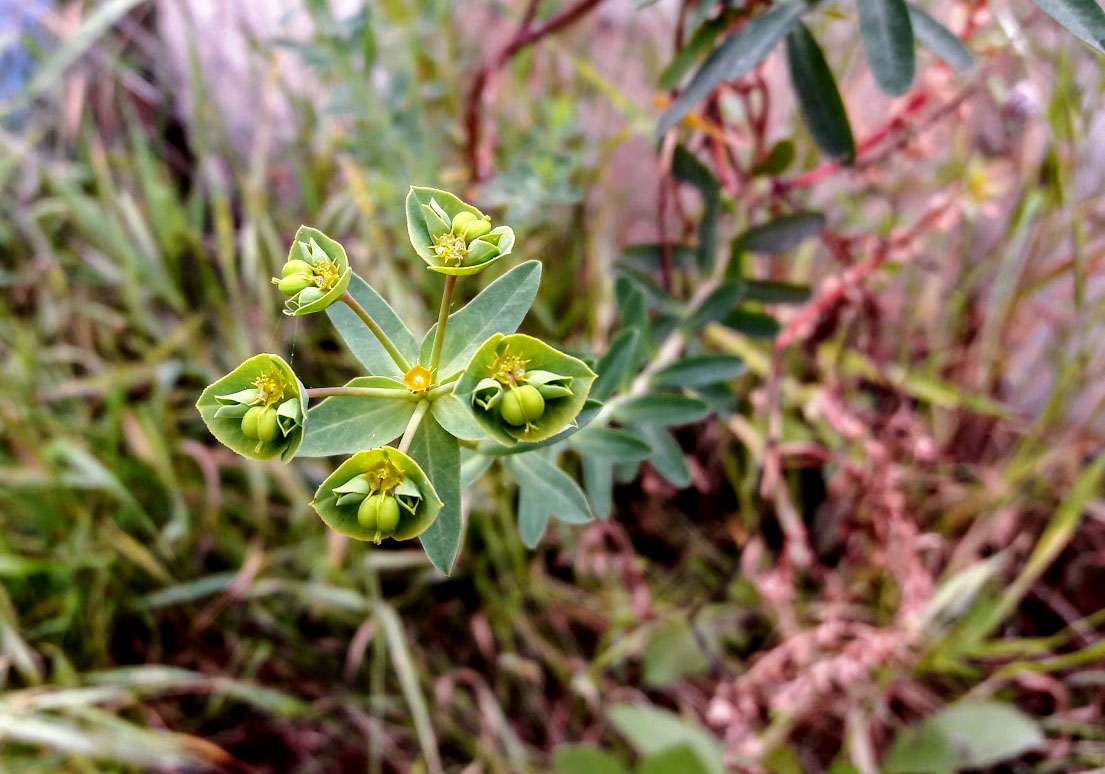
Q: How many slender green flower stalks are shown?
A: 5